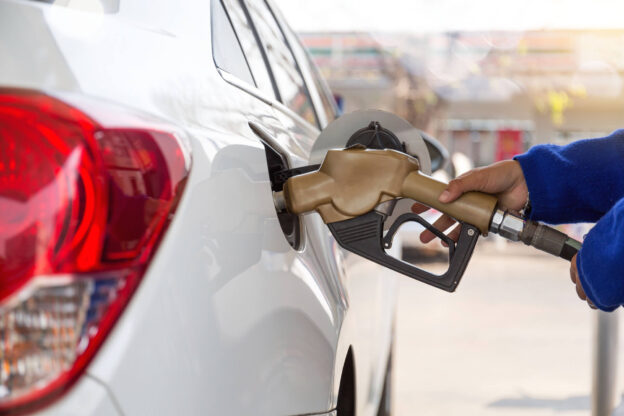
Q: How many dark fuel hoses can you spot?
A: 1